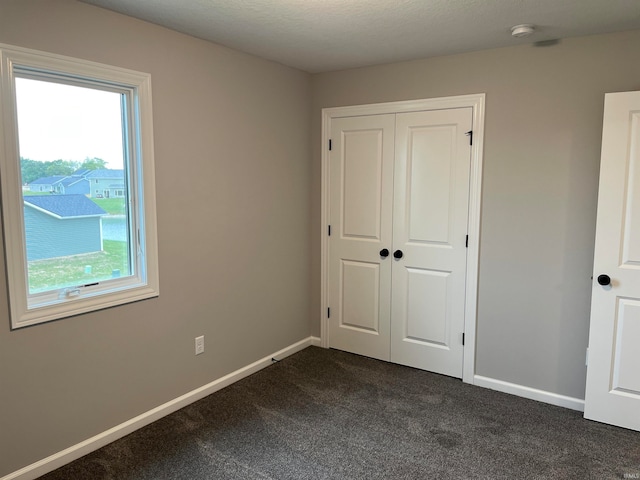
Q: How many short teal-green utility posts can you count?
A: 2